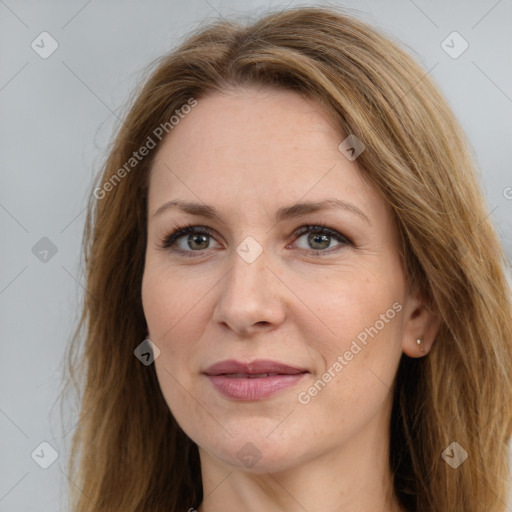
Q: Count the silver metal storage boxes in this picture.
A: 0